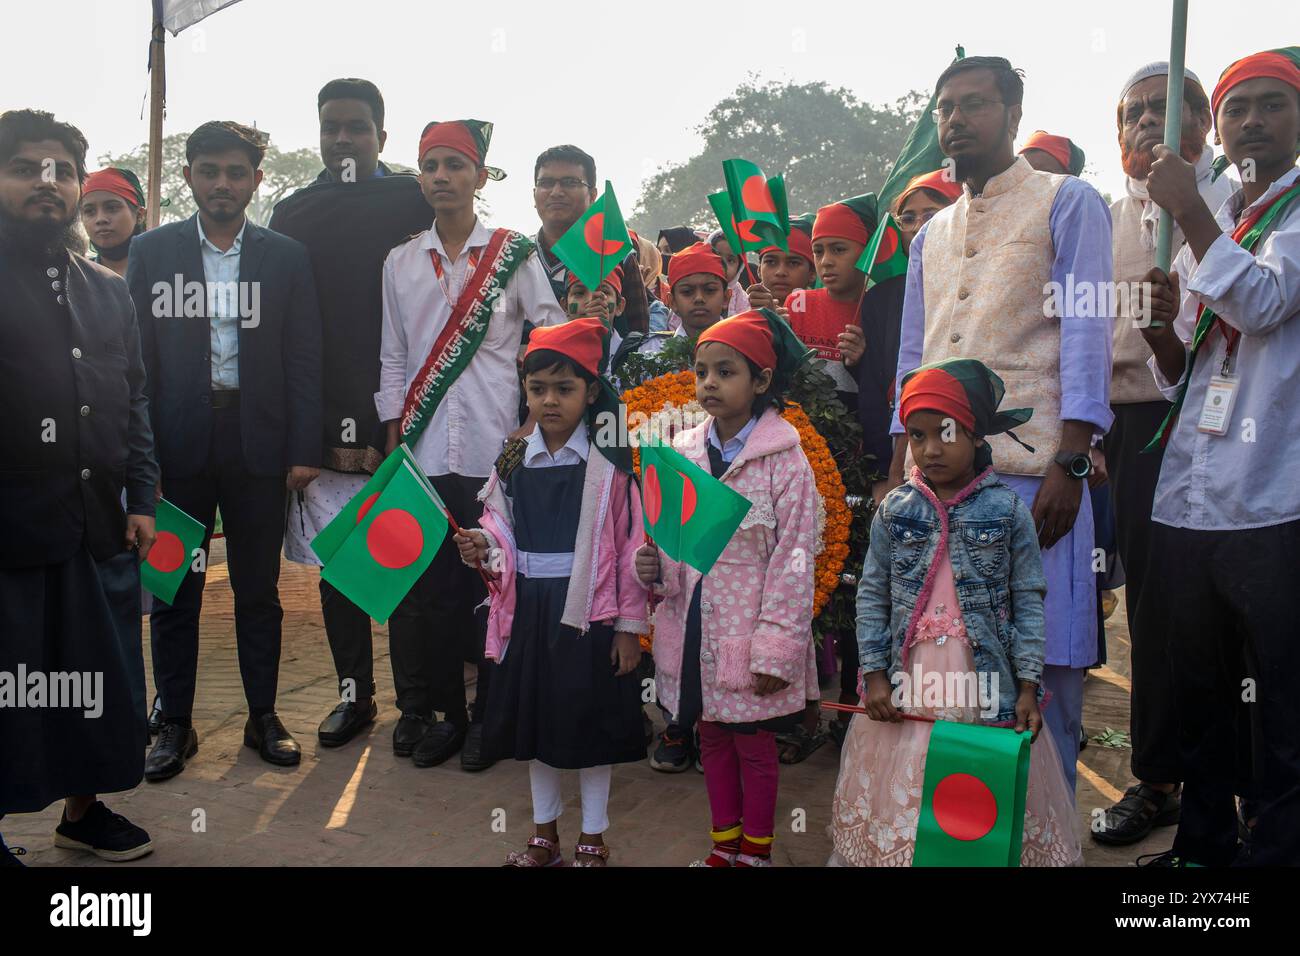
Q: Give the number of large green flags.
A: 1